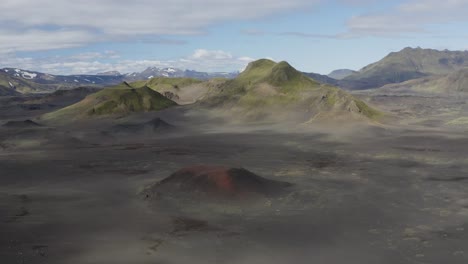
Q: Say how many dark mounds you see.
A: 3